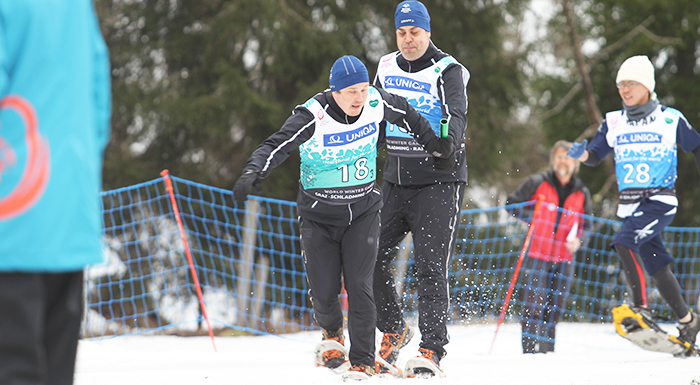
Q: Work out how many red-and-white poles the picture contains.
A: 2